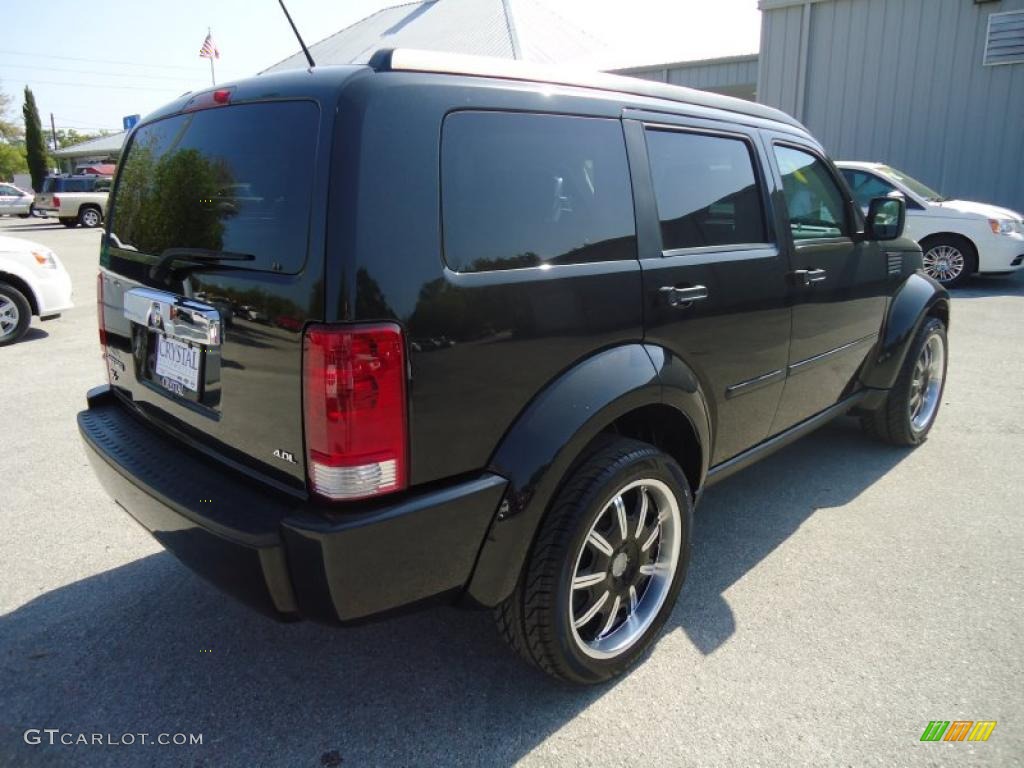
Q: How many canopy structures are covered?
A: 1